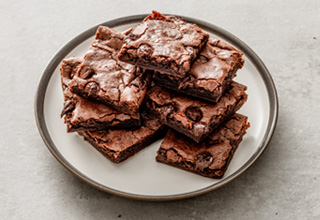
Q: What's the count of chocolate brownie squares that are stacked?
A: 7